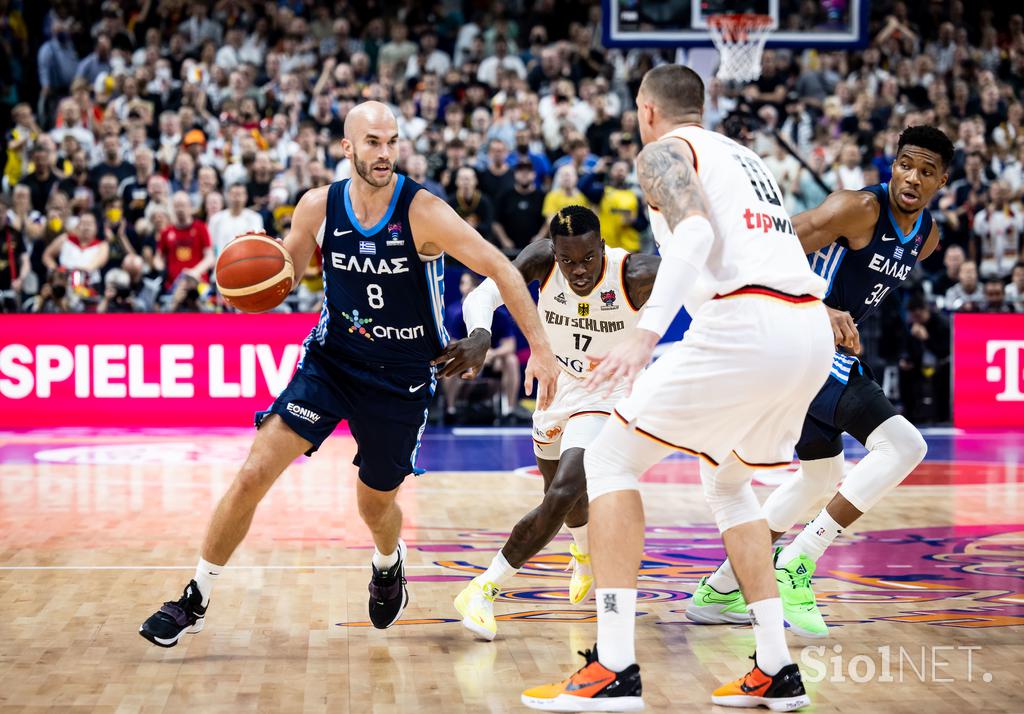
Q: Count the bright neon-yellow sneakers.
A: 2